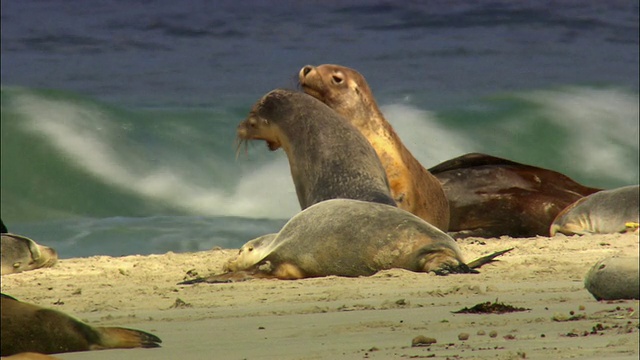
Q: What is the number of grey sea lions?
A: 5